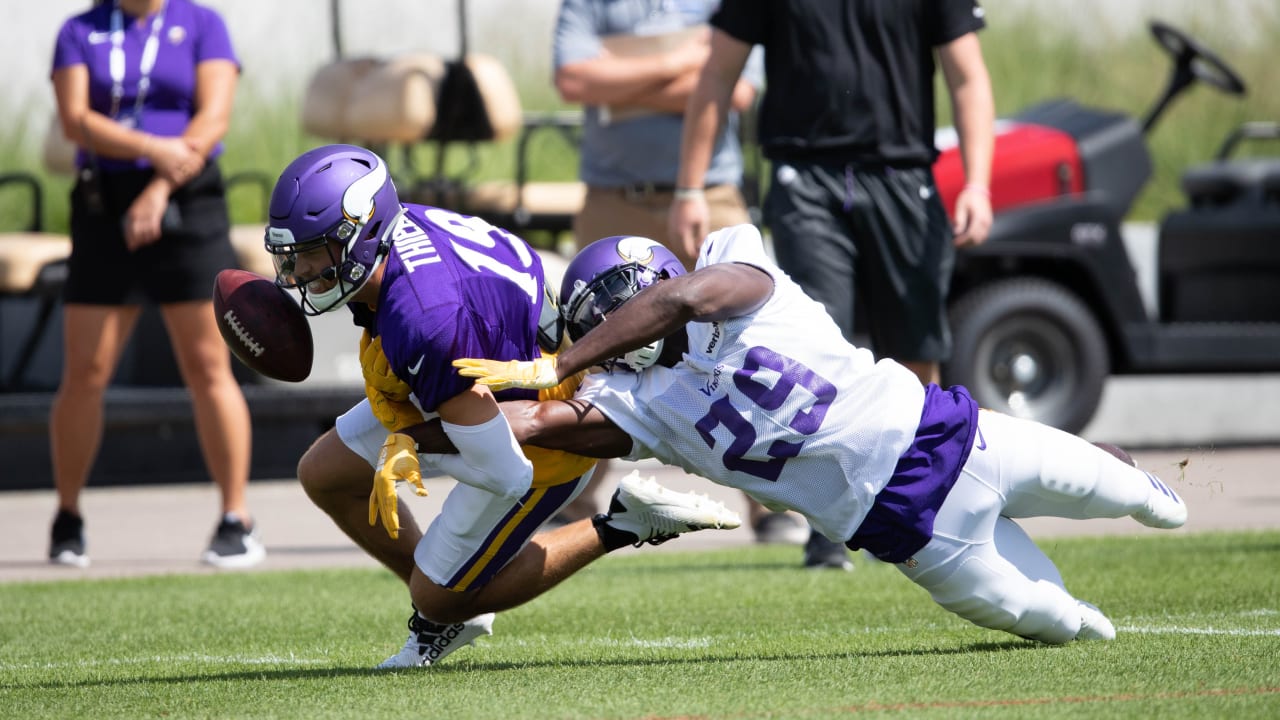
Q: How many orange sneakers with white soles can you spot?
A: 0